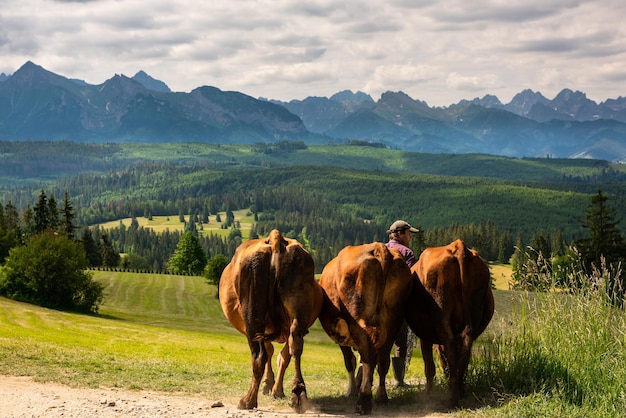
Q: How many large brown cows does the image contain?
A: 3